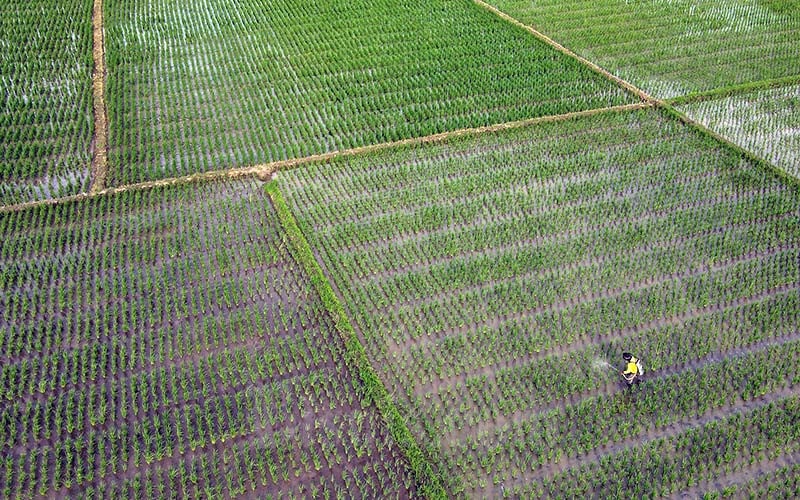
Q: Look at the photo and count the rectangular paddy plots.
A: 6